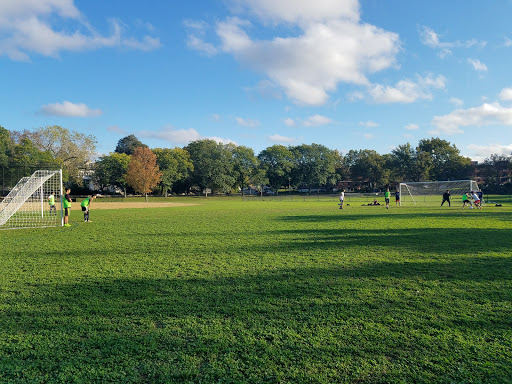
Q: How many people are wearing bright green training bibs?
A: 5